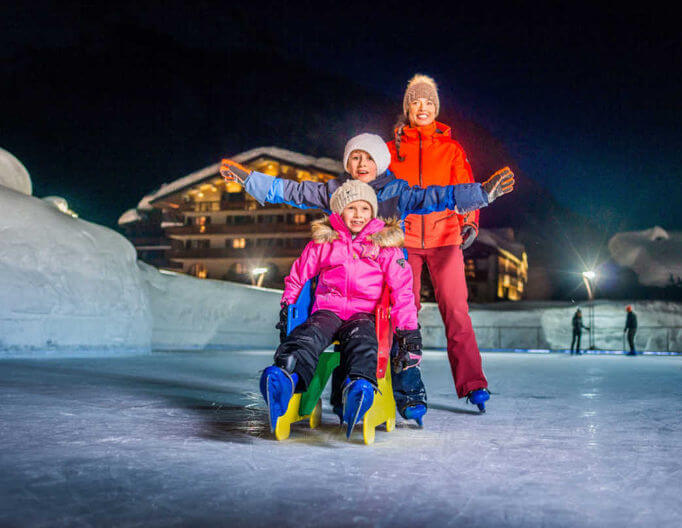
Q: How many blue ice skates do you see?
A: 4